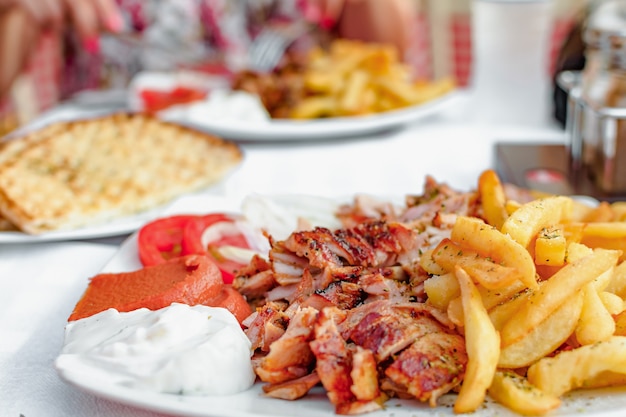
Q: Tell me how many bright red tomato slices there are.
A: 2